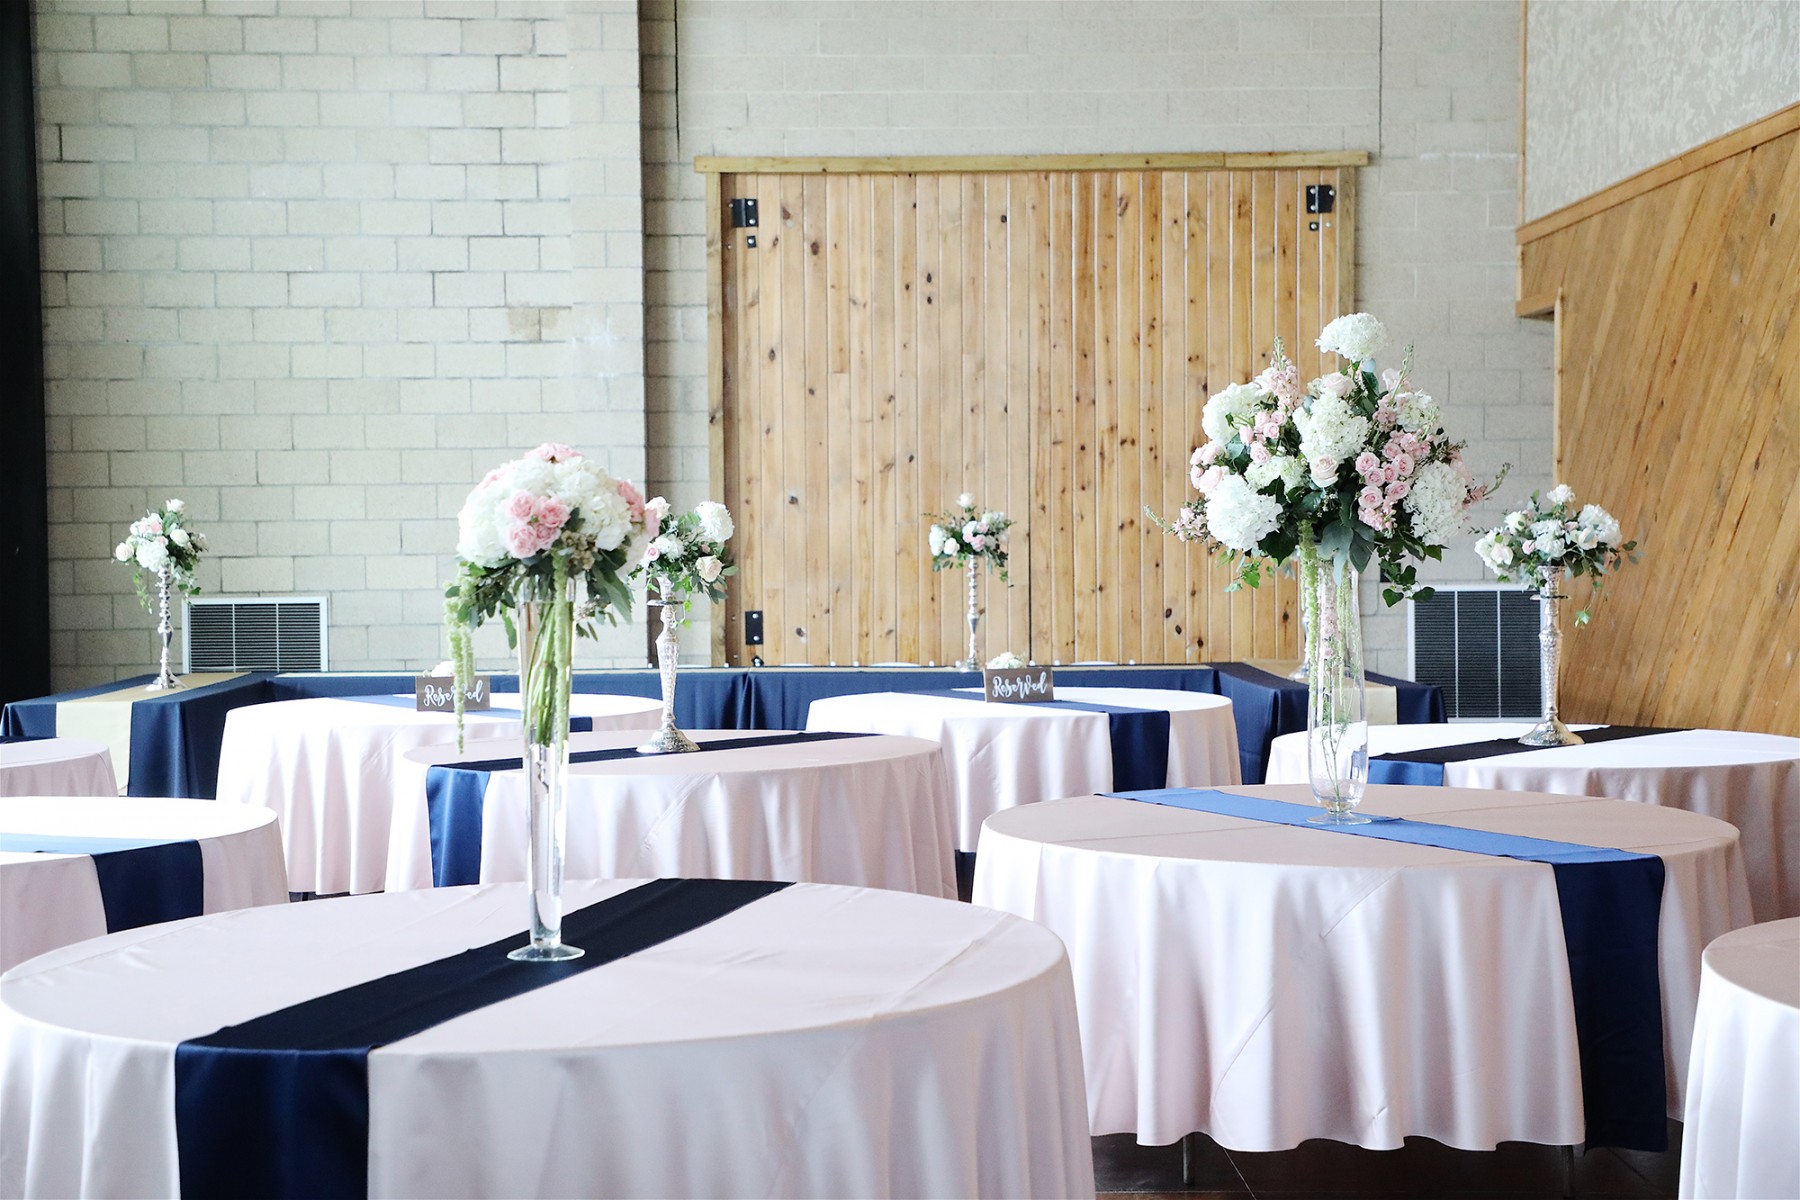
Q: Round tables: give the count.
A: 9